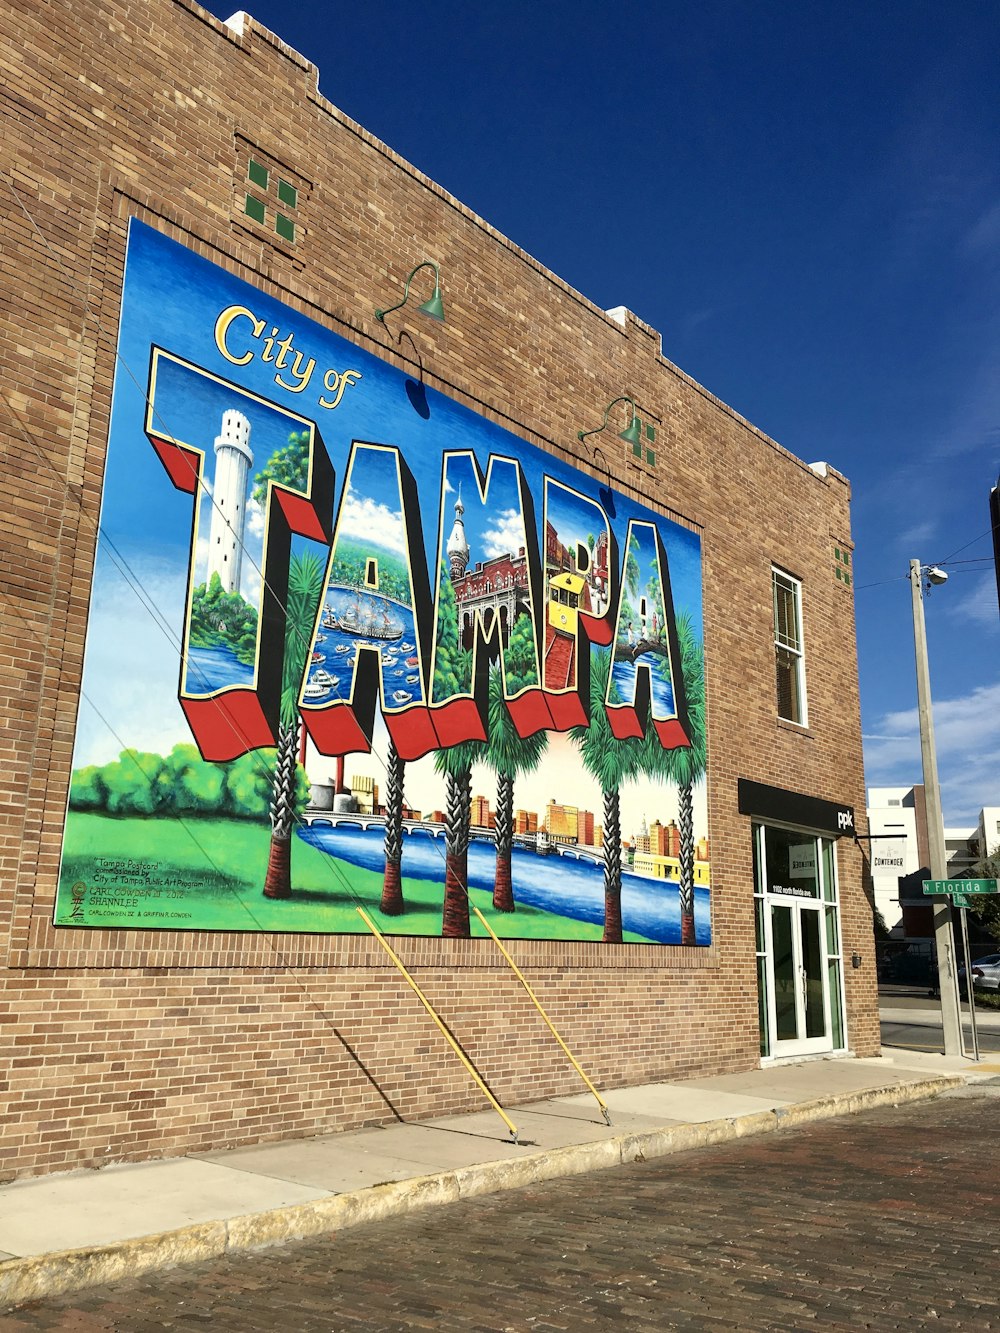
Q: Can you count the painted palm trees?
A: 6